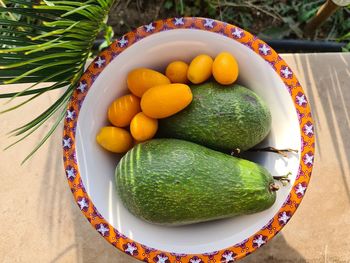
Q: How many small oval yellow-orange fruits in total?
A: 8